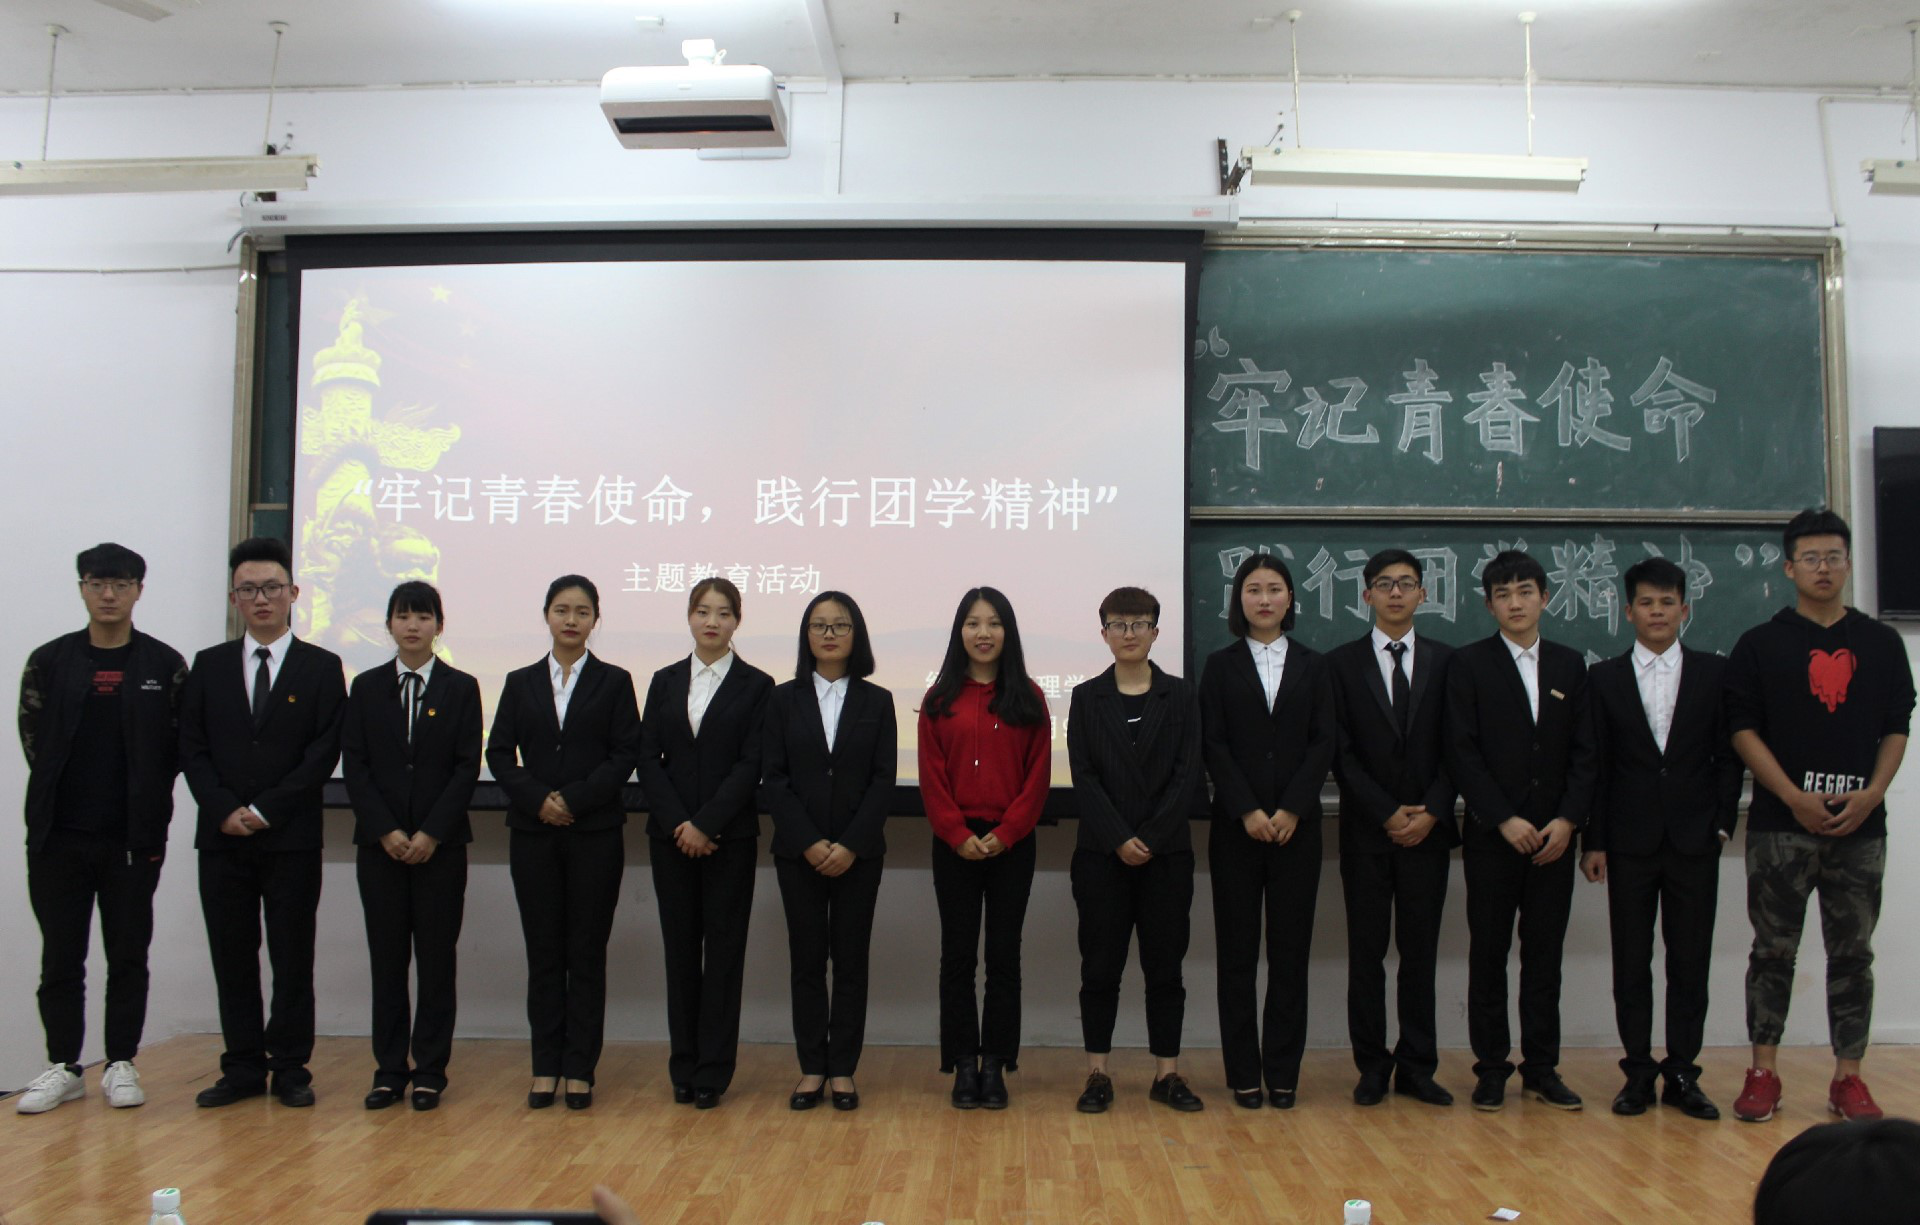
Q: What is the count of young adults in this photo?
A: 13